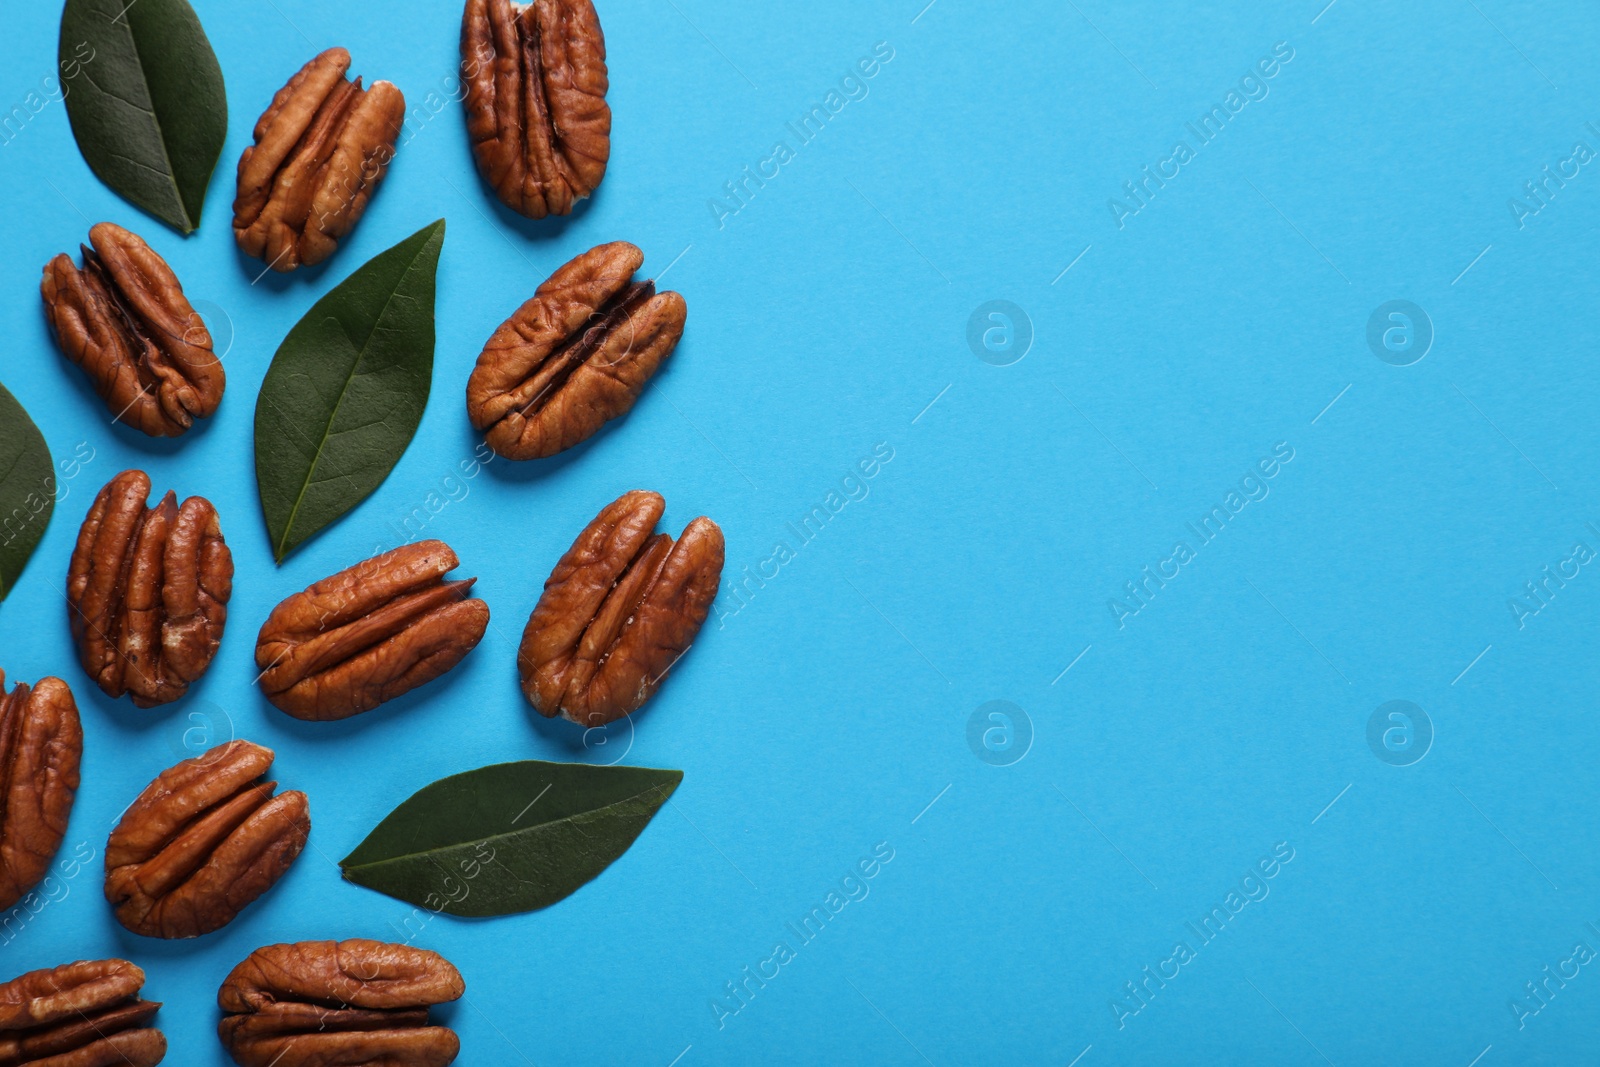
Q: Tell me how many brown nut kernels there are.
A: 11